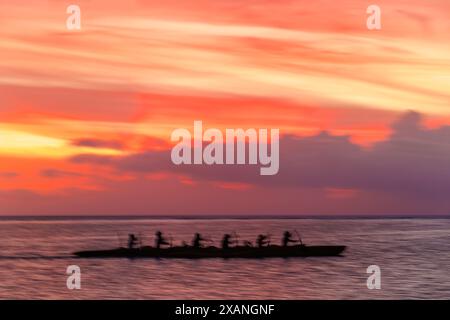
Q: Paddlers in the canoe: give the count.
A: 6